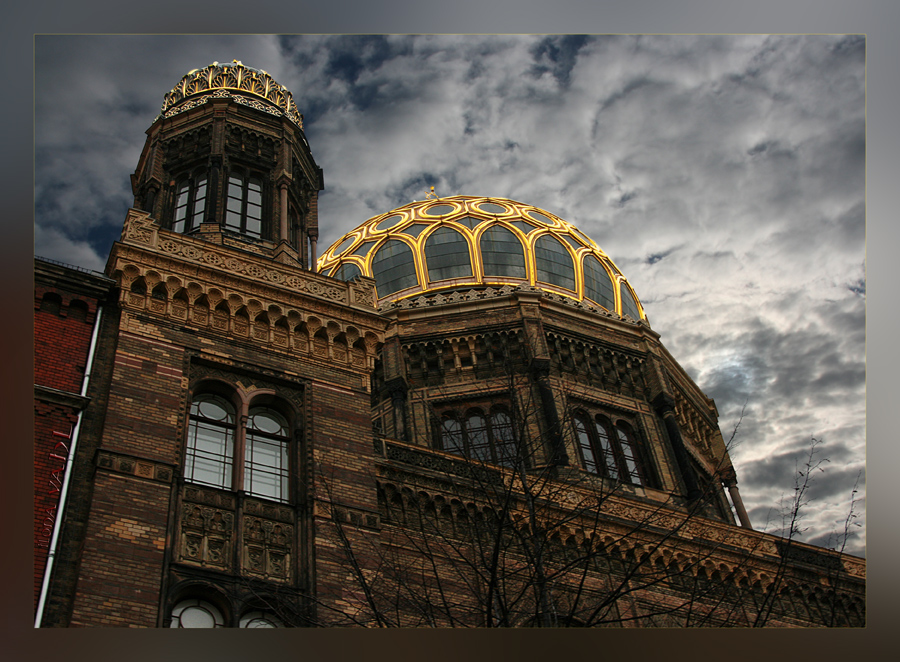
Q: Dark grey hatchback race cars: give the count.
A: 0